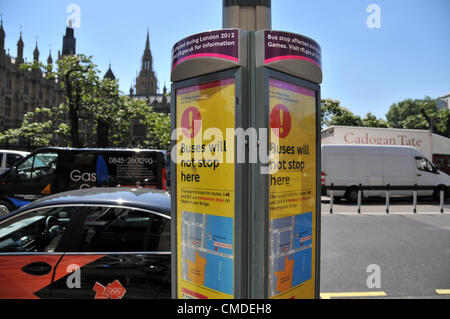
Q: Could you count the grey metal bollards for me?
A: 5